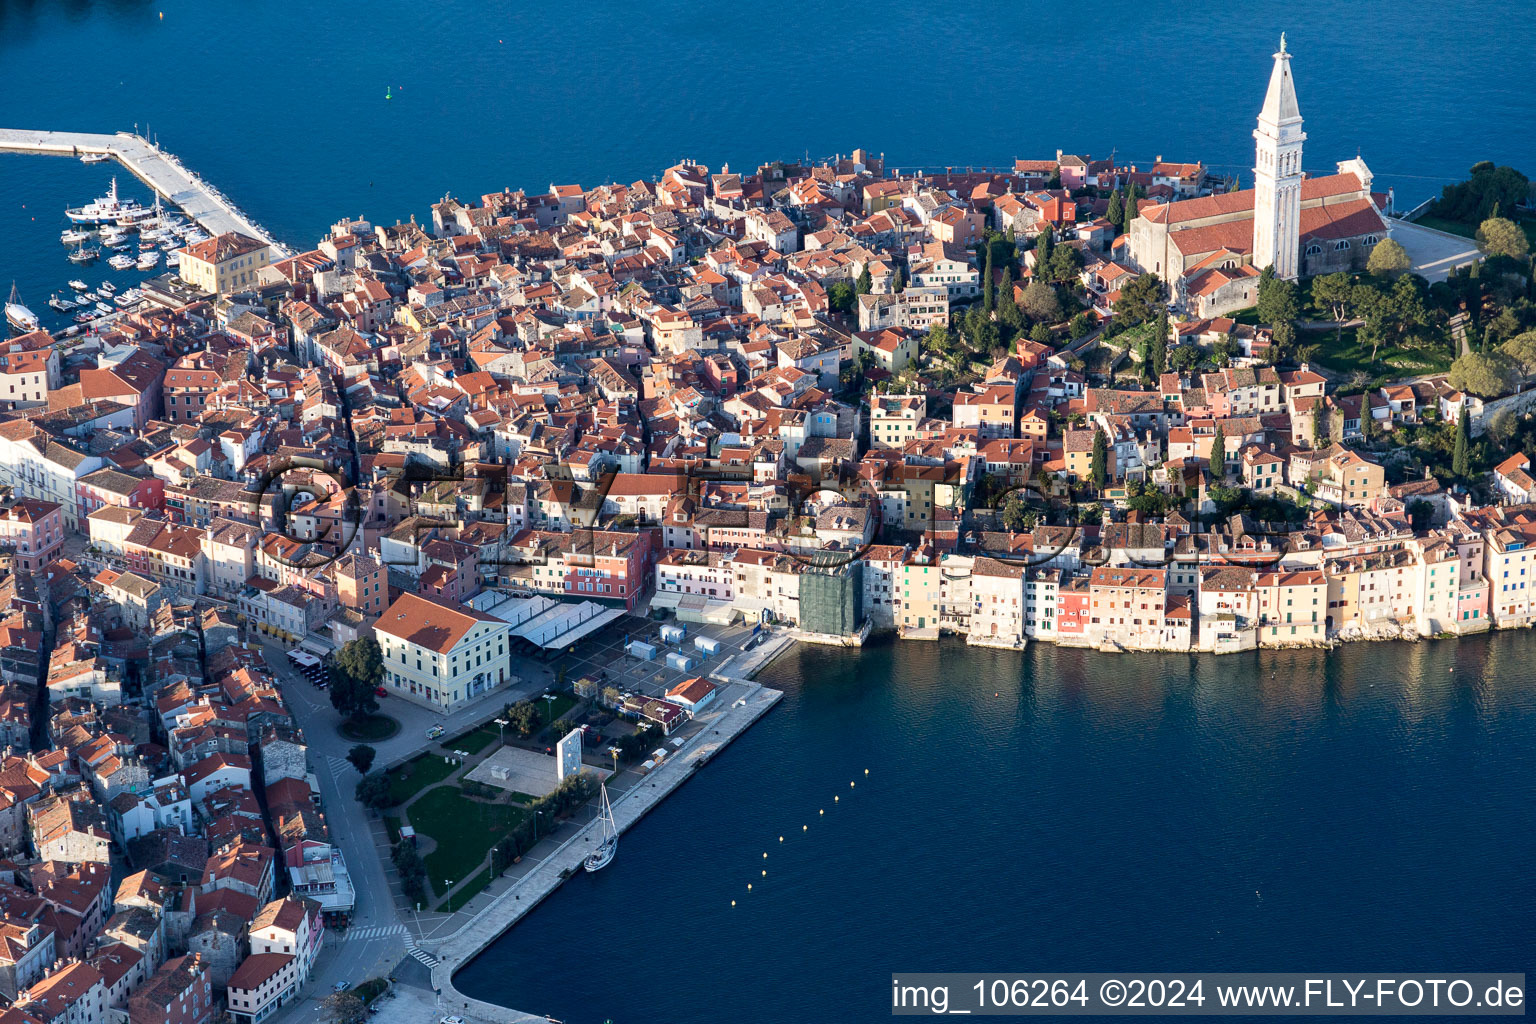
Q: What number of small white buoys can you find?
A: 10